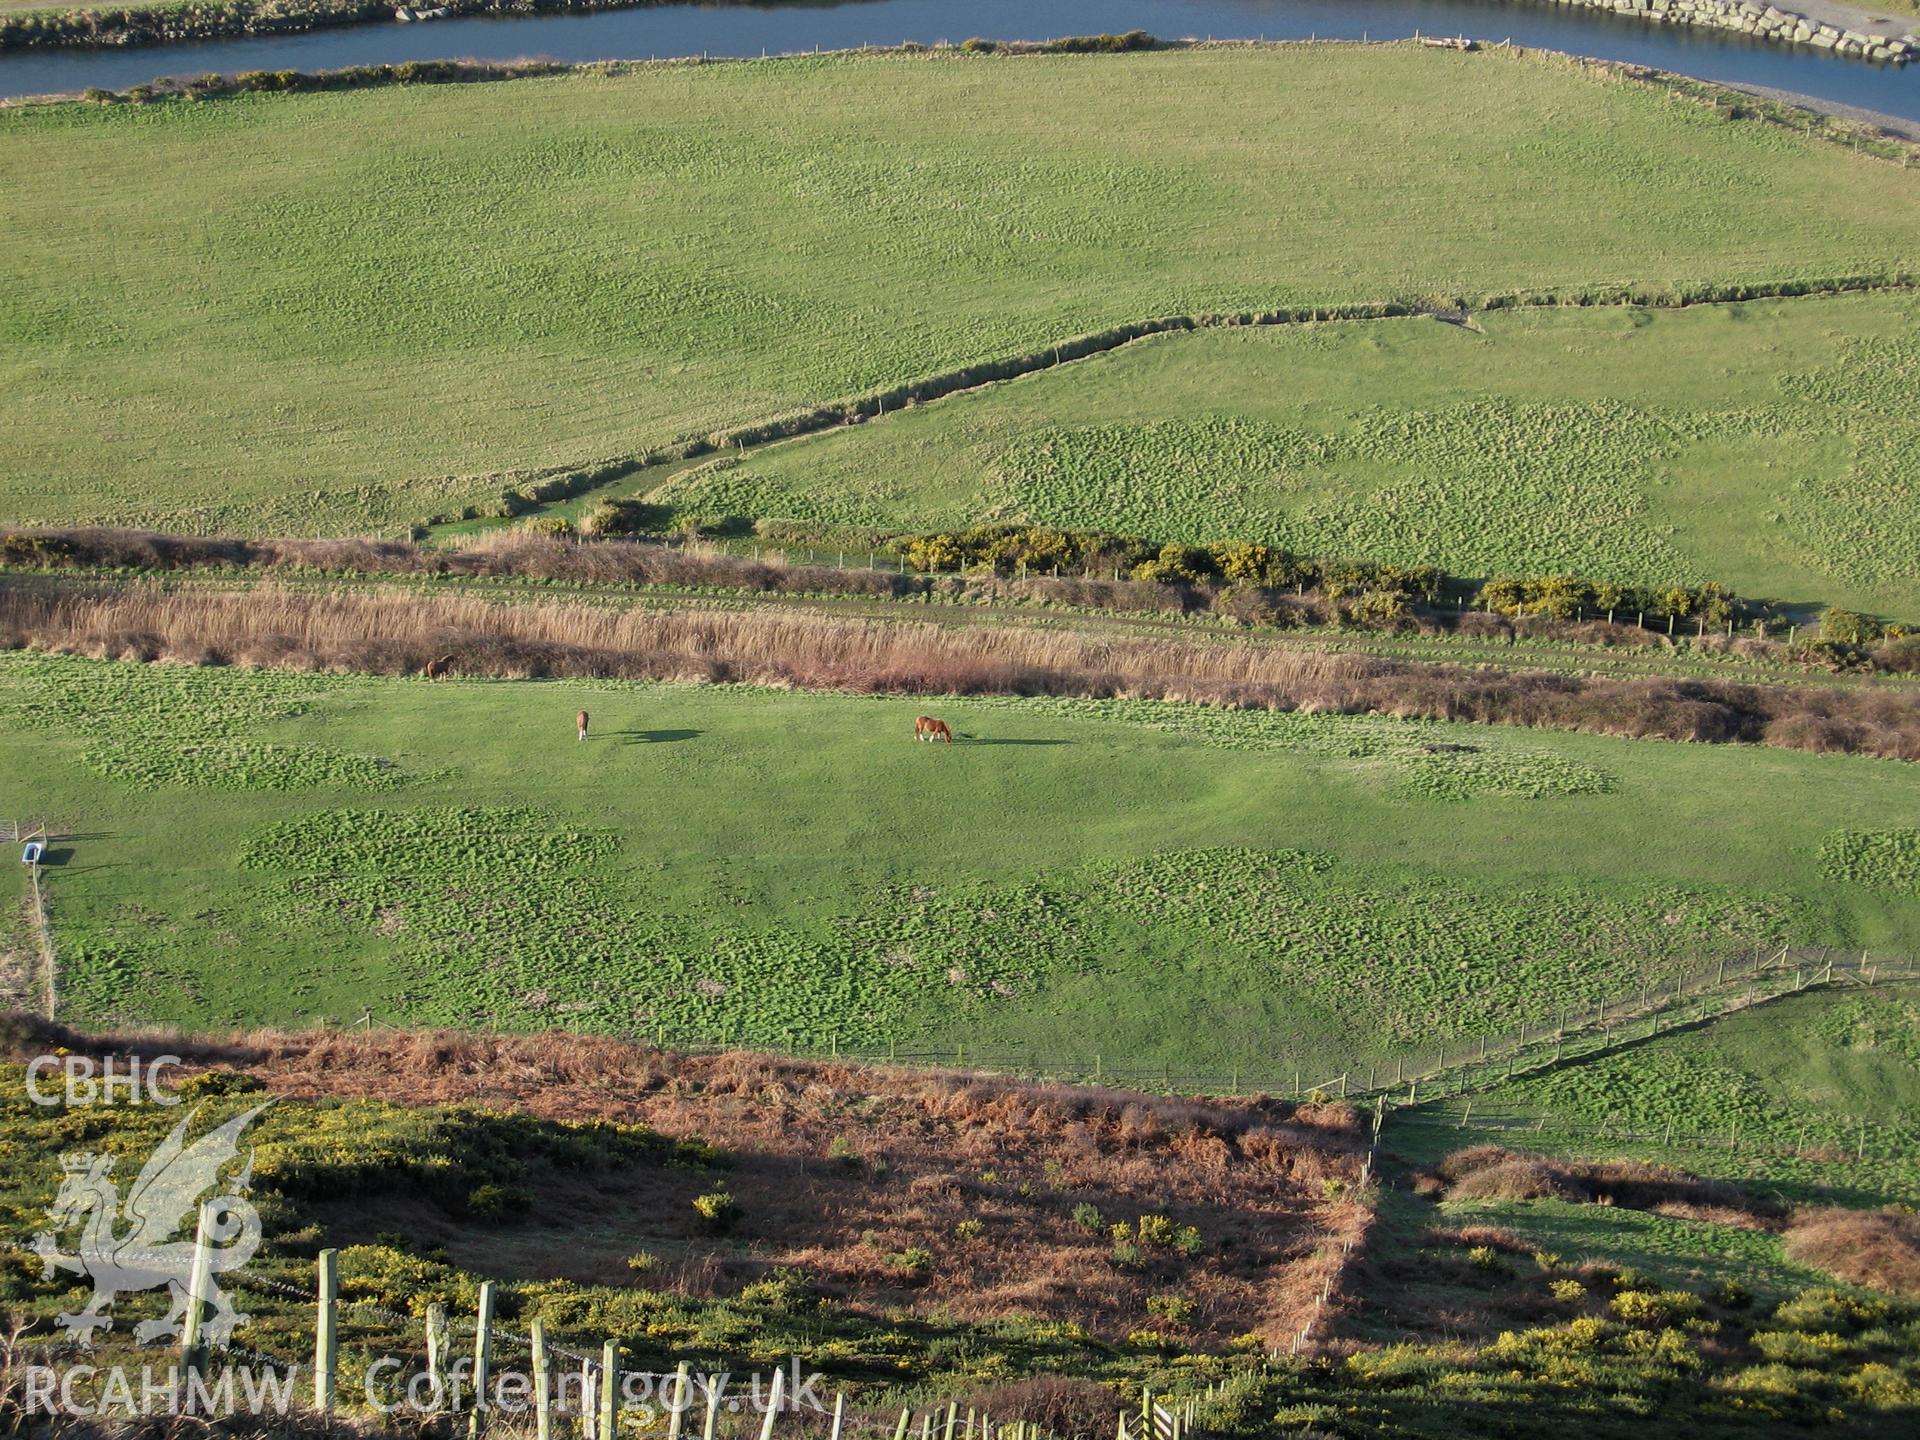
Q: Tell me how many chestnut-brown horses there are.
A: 3